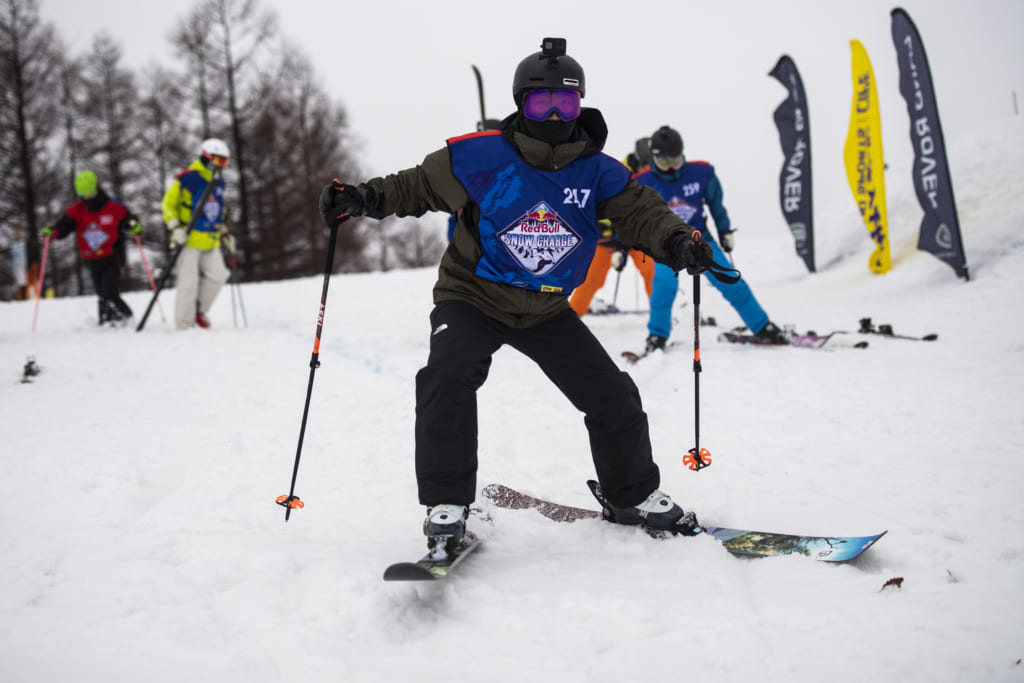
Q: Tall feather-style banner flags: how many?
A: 3